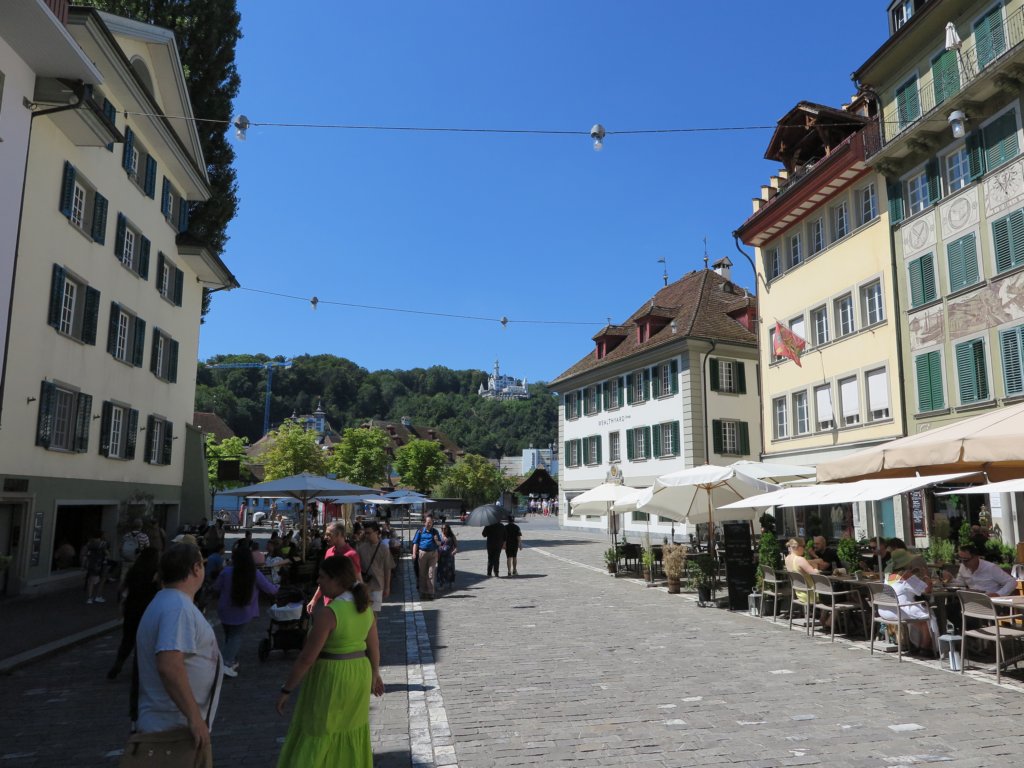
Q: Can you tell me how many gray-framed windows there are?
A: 15